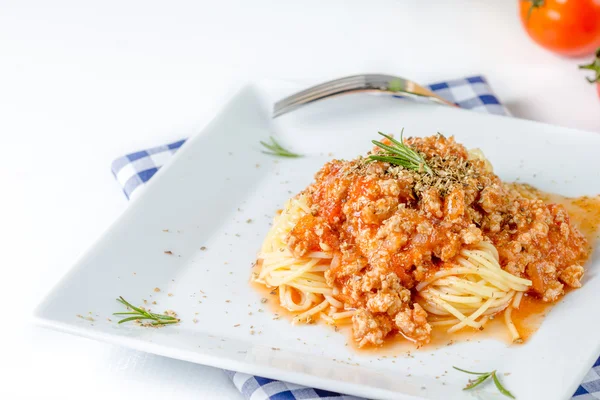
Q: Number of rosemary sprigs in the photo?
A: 4